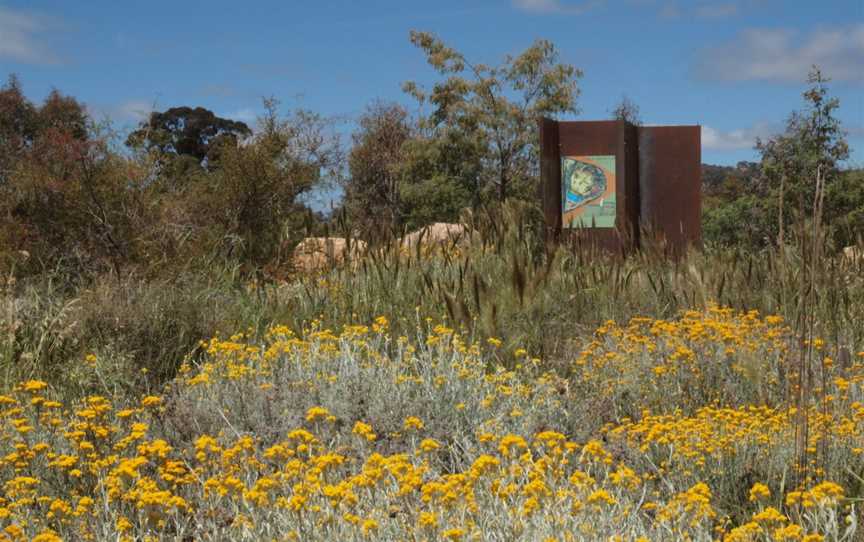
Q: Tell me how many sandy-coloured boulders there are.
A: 2